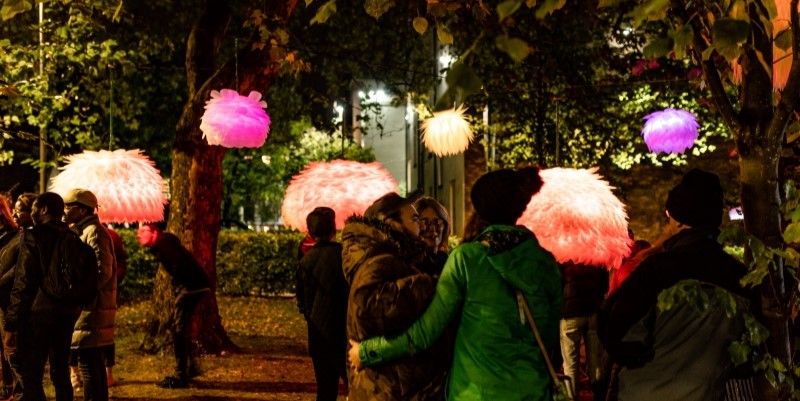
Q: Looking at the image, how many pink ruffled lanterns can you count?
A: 4